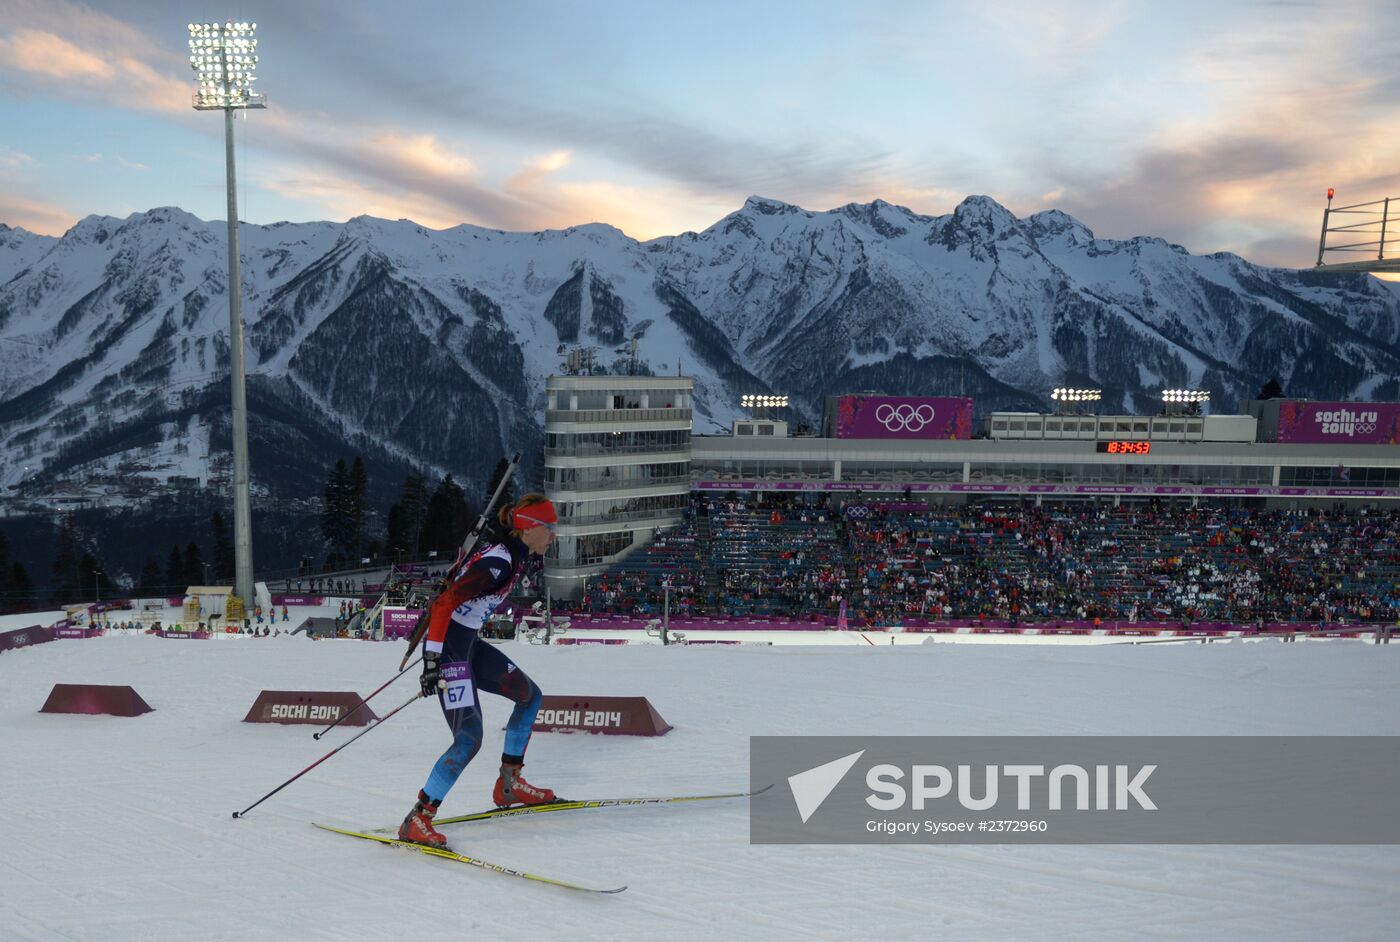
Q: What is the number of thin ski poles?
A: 2